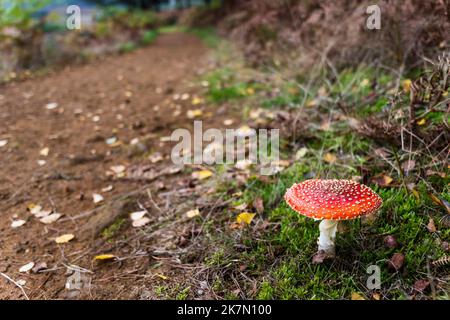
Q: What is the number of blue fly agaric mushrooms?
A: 0